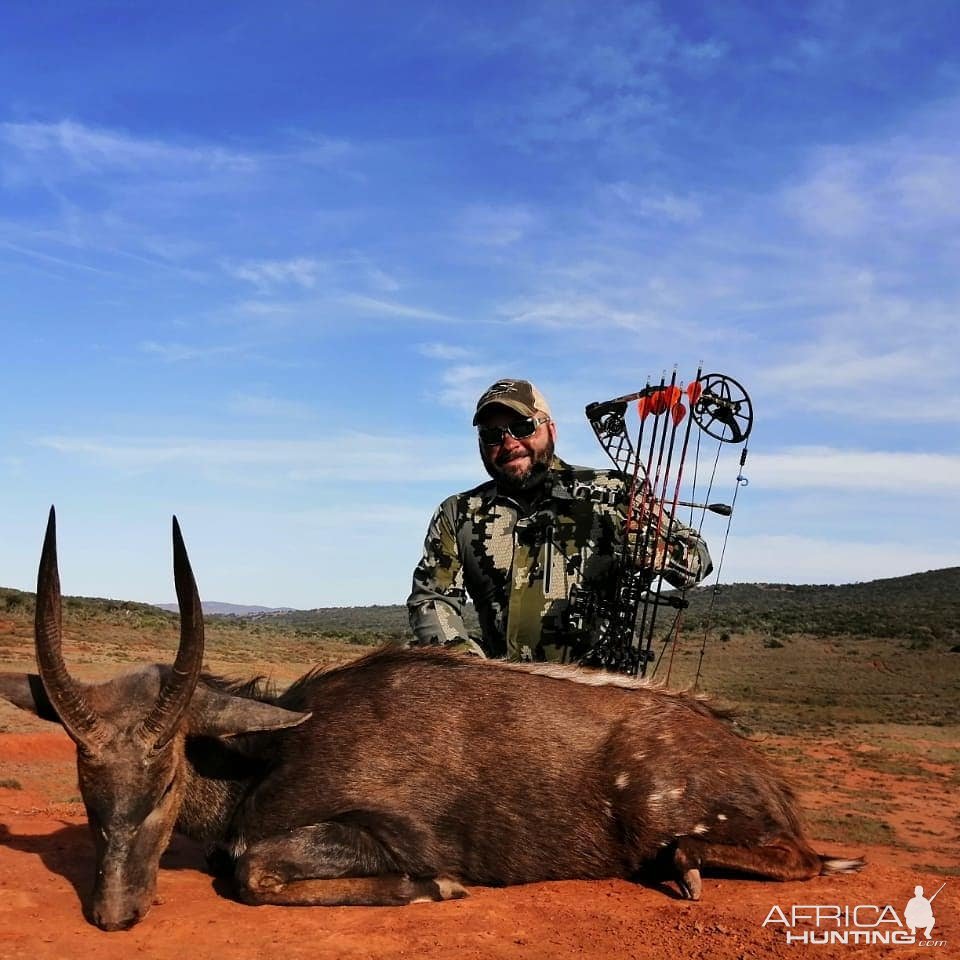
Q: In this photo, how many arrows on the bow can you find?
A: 5